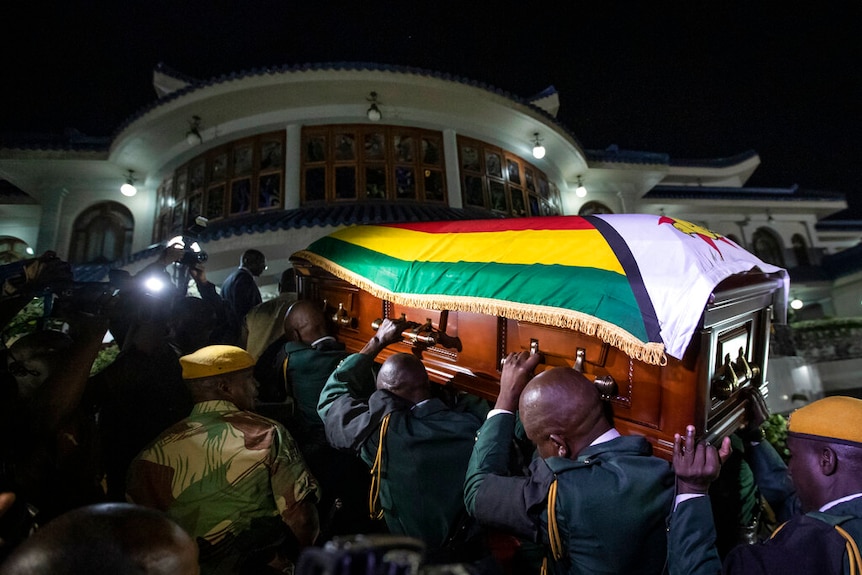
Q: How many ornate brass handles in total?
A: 4